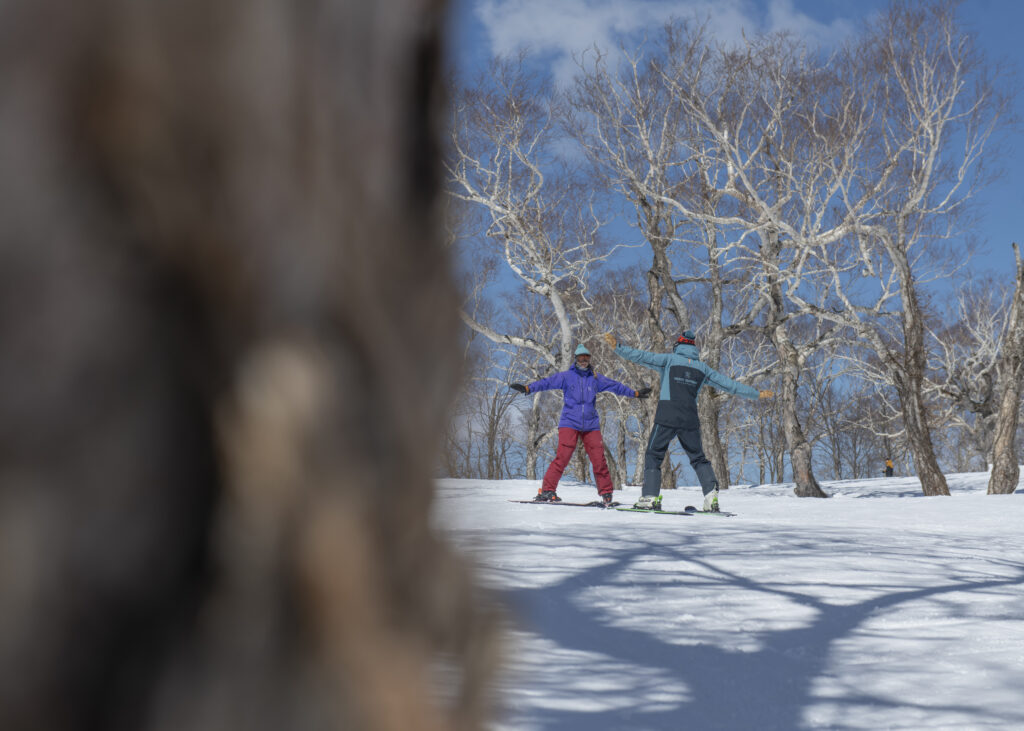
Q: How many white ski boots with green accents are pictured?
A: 2